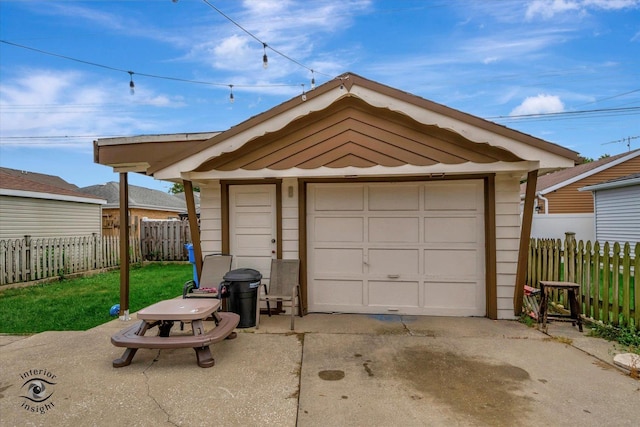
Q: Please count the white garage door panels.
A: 12